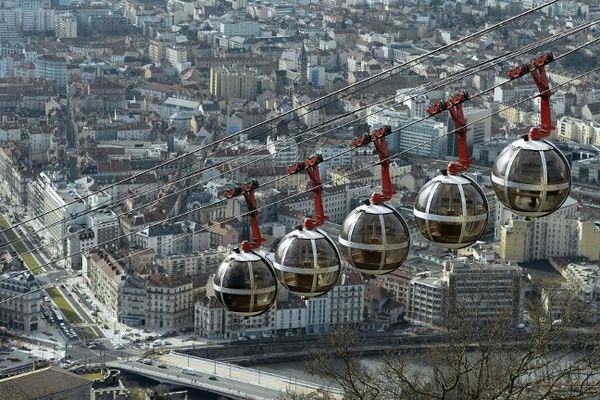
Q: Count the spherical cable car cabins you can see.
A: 5